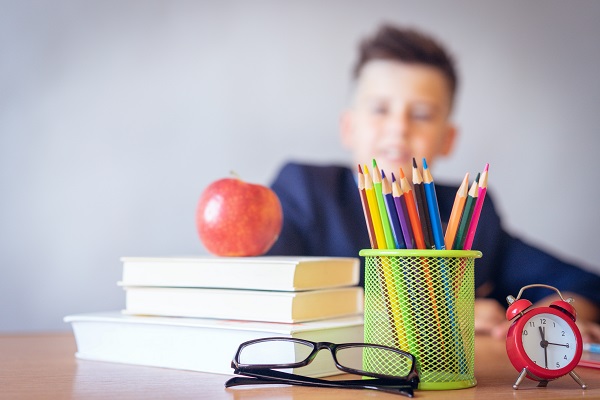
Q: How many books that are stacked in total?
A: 3